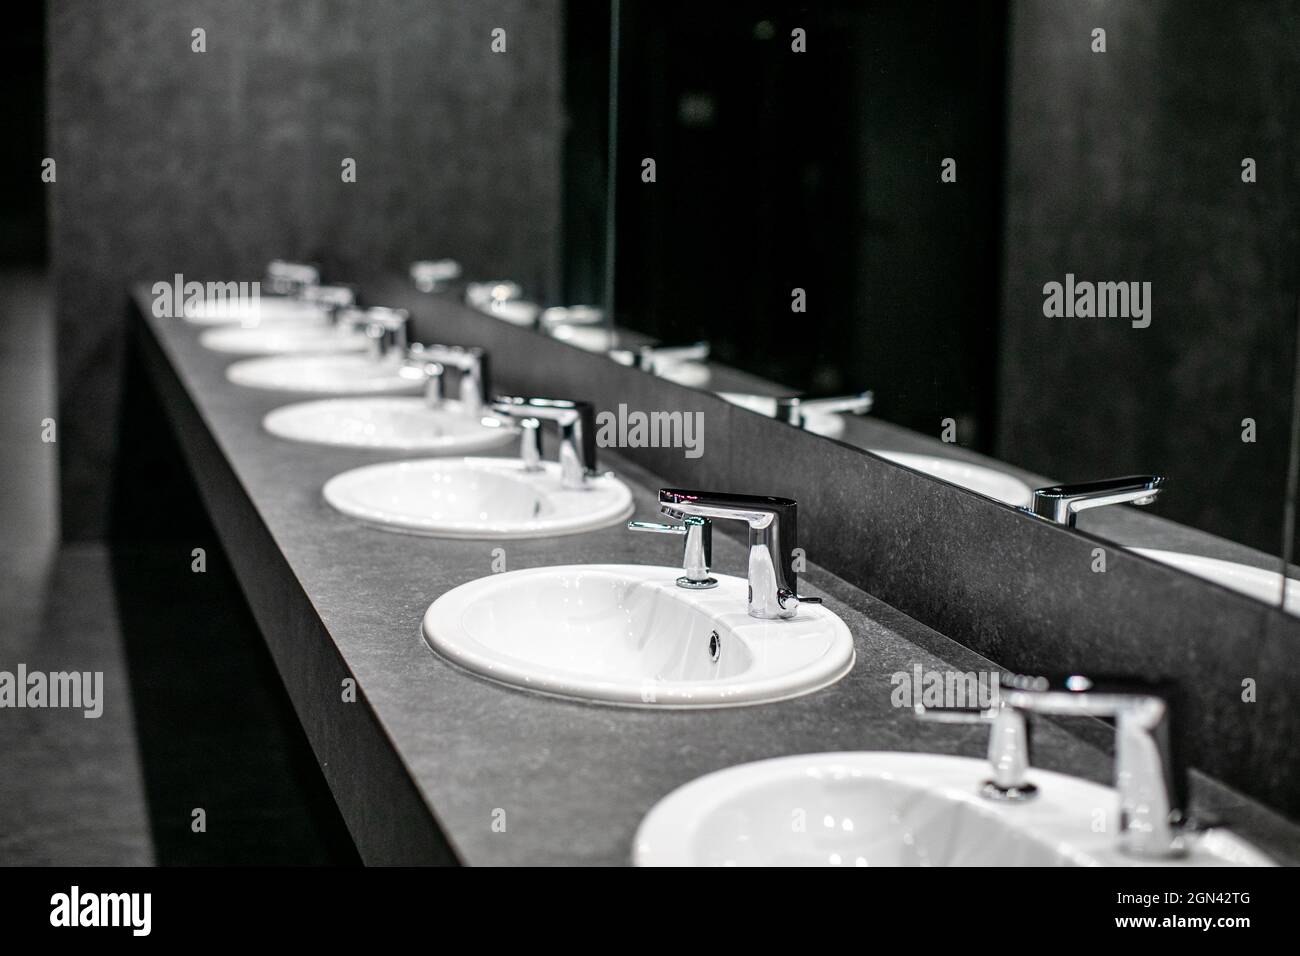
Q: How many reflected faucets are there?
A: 6